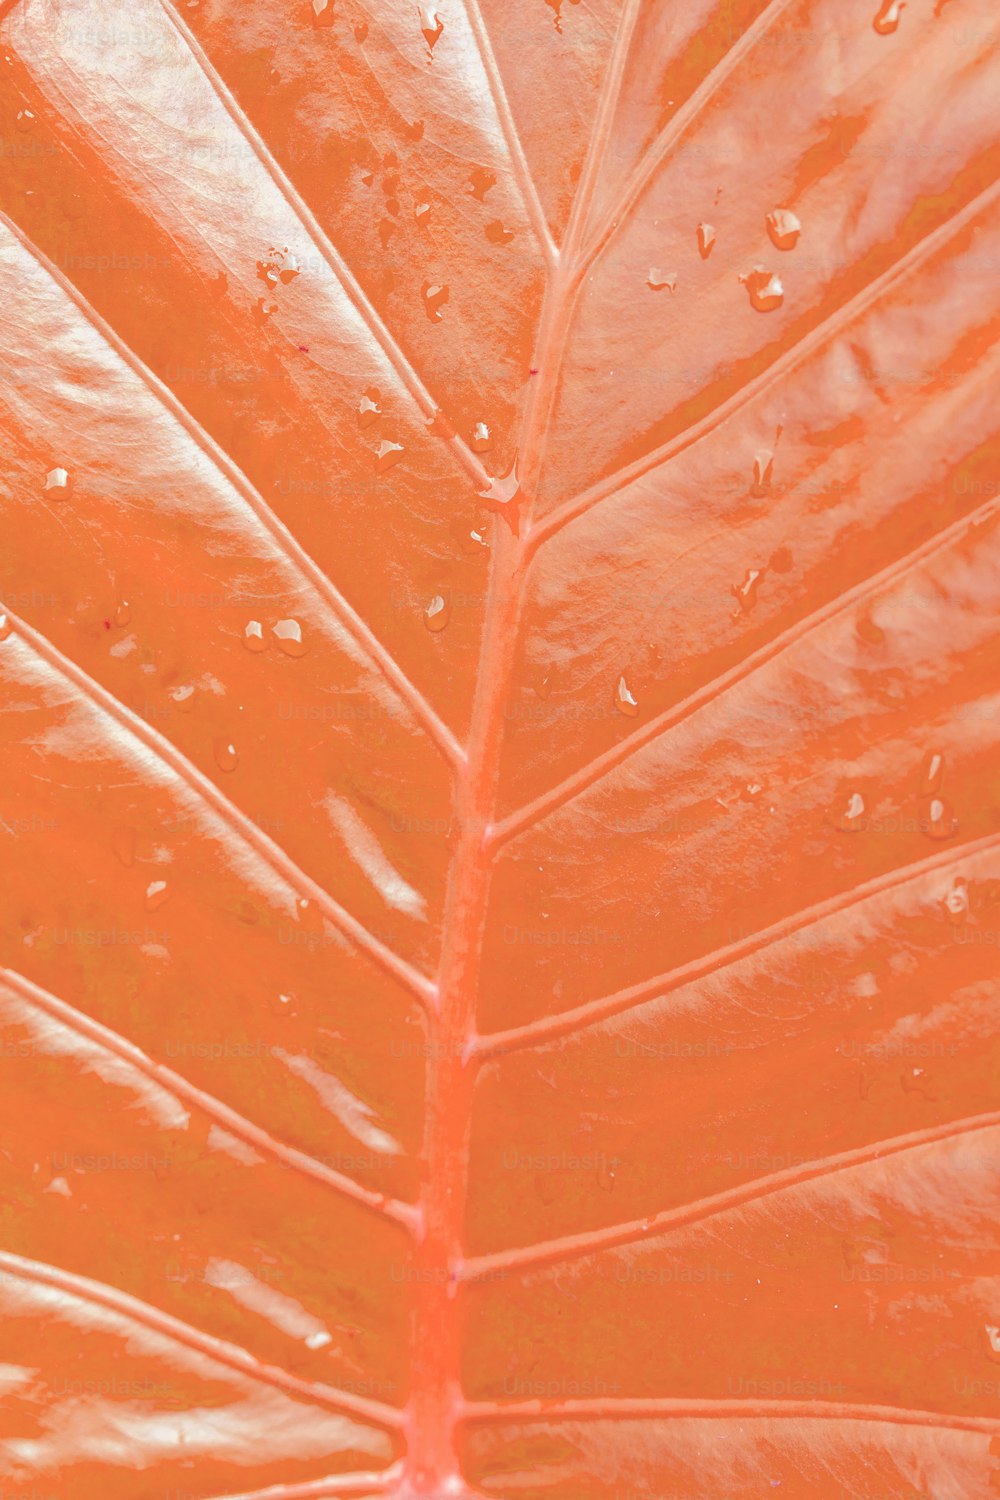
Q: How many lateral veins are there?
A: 13